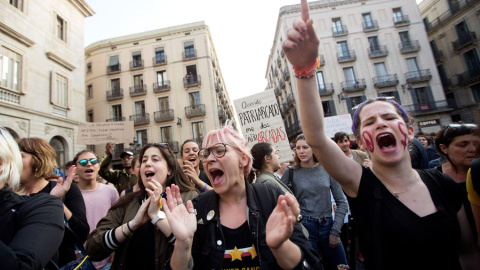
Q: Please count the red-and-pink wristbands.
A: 1